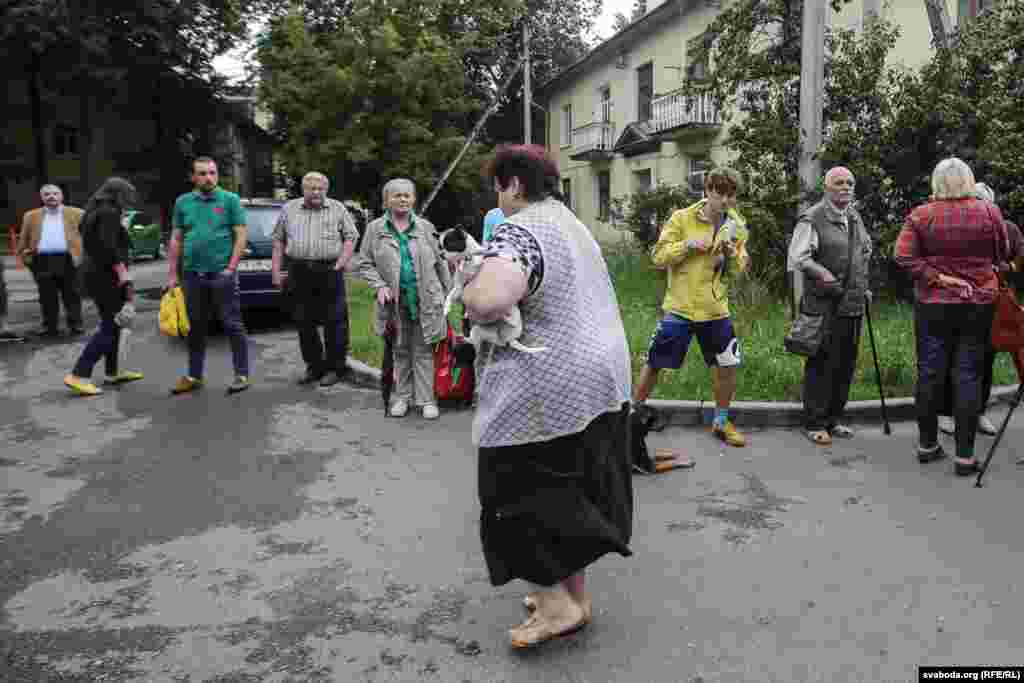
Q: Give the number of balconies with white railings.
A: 2